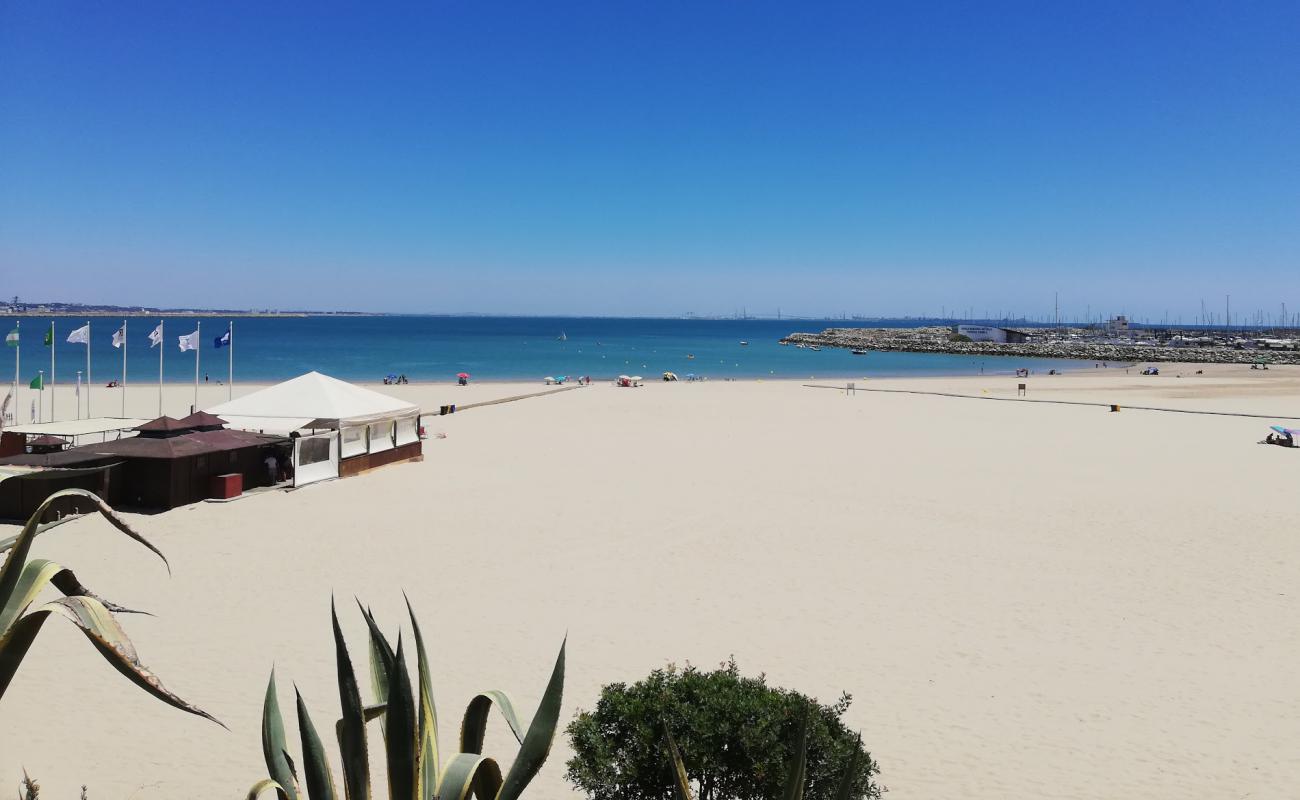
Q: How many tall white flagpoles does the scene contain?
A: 7